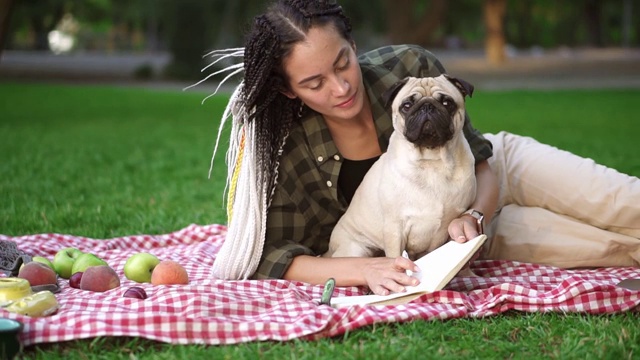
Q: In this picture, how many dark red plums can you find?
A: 2